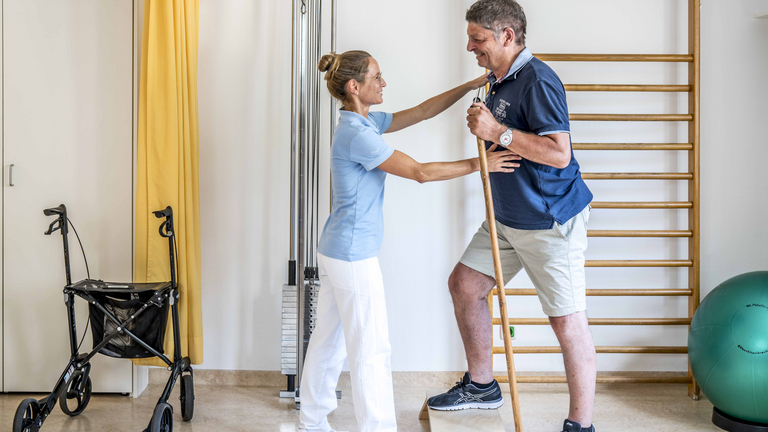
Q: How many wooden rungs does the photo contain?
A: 12